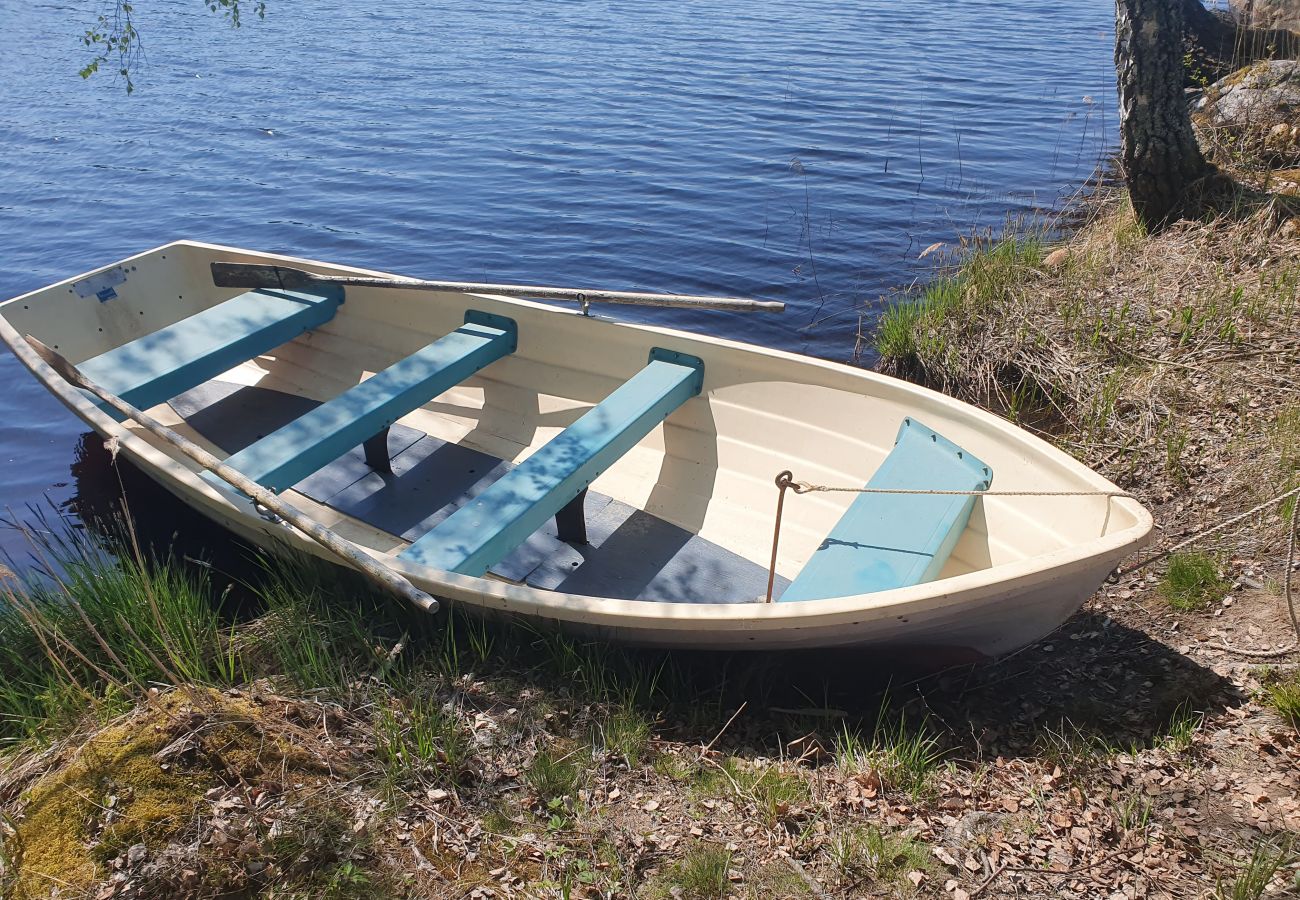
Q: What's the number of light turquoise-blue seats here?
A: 4